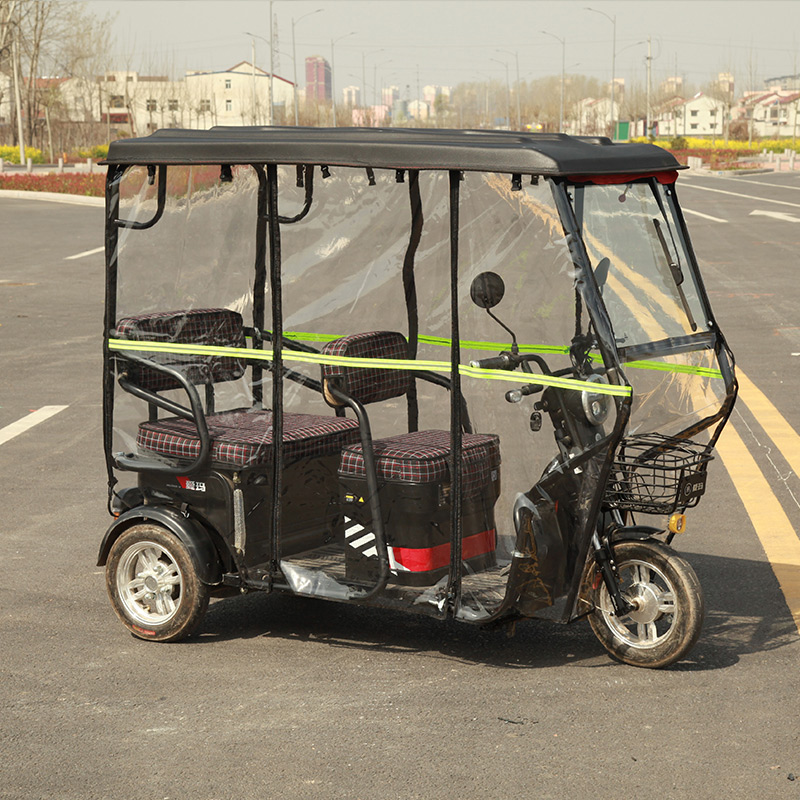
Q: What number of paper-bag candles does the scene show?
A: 0